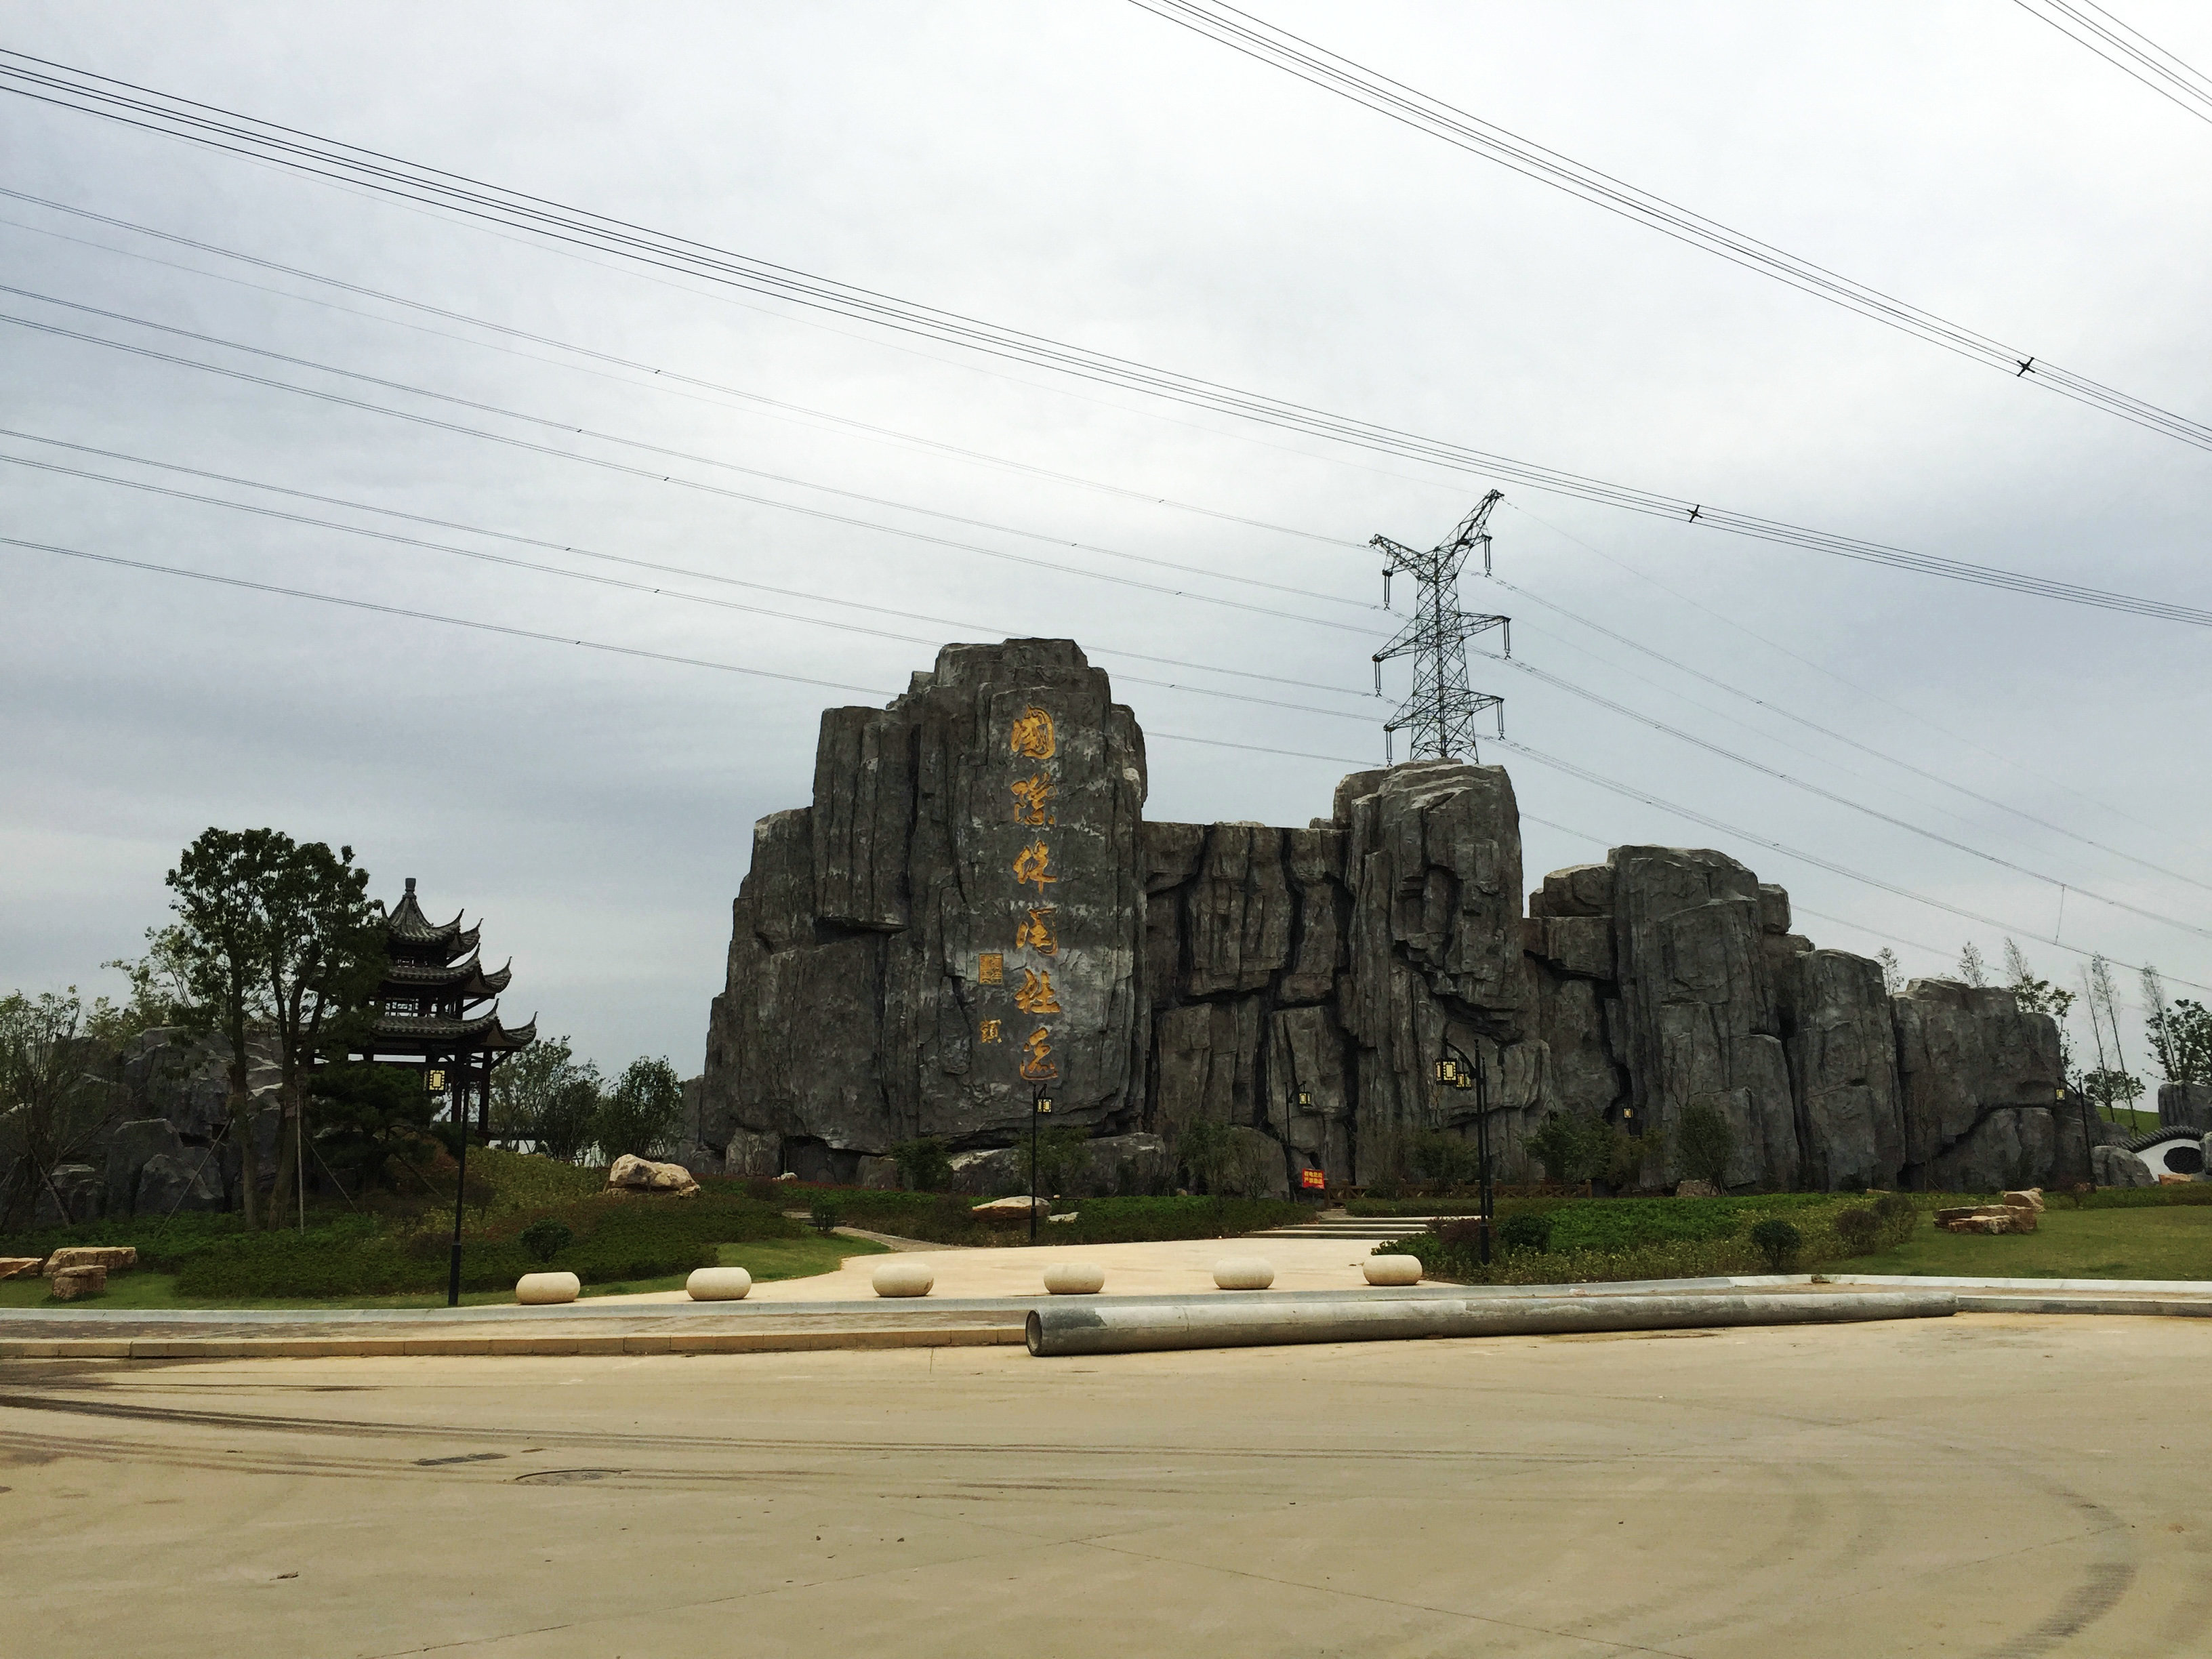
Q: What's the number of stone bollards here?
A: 6